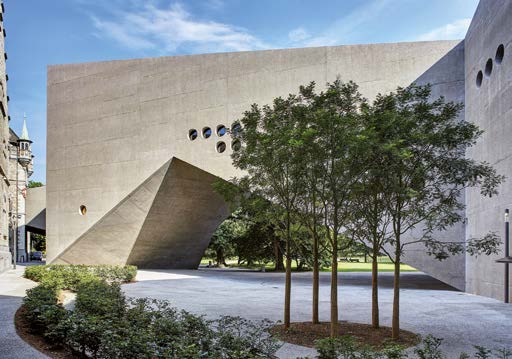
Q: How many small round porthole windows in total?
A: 10